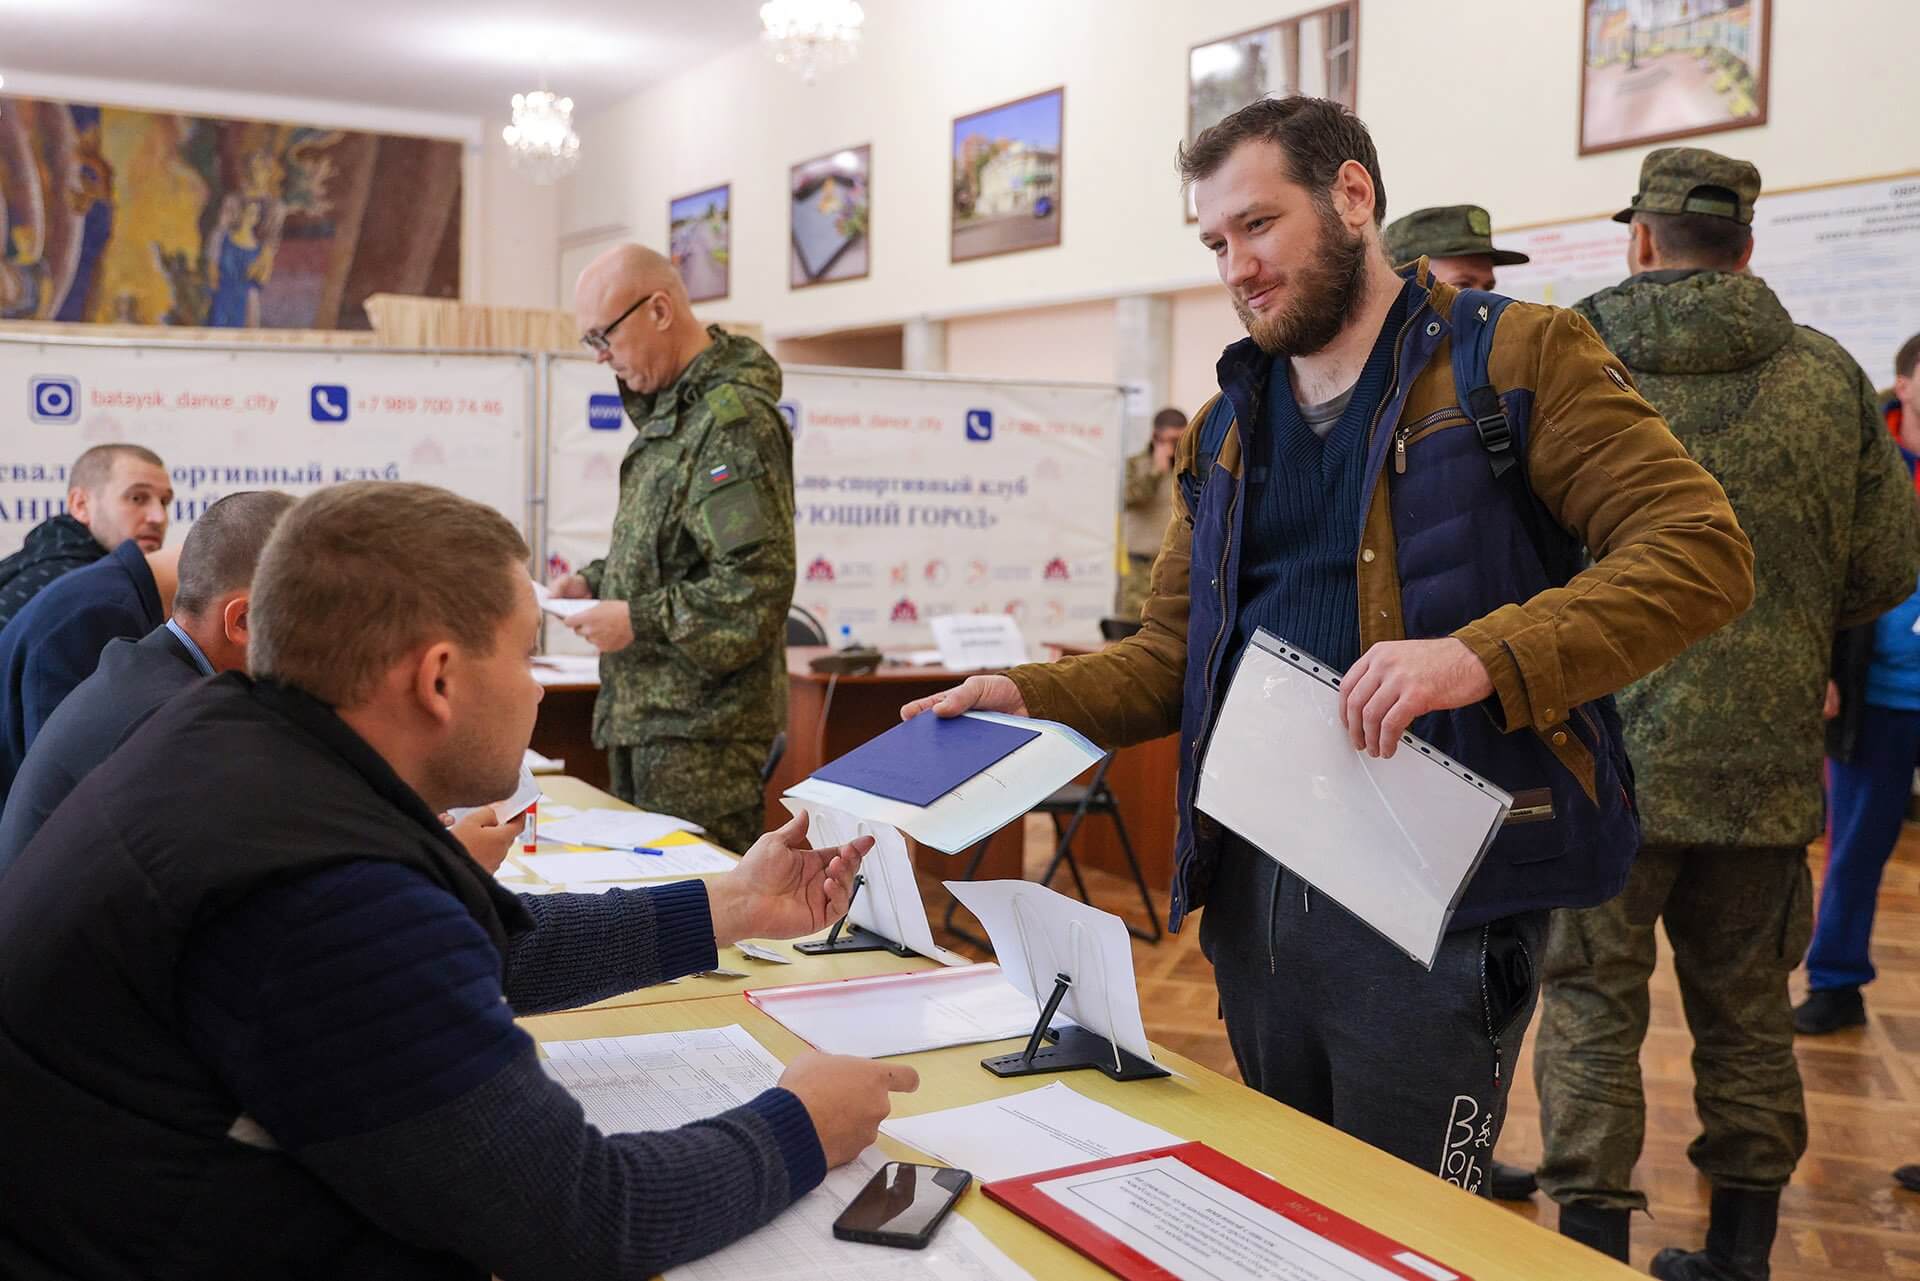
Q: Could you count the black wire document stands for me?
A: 2